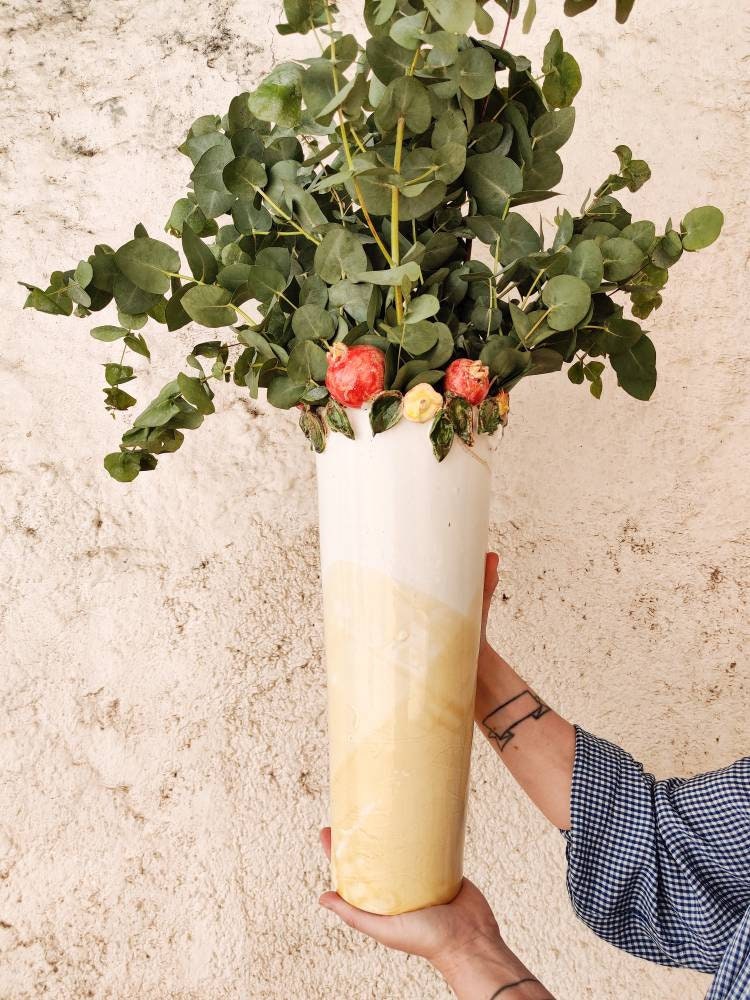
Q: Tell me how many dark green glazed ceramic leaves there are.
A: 6